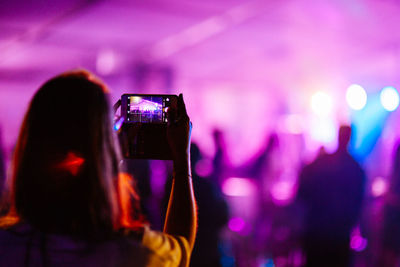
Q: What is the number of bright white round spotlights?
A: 3